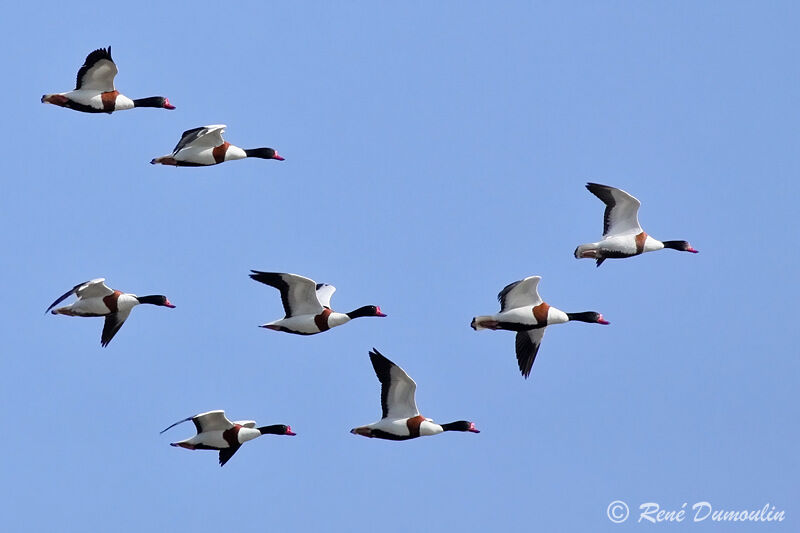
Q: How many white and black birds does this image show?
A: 8